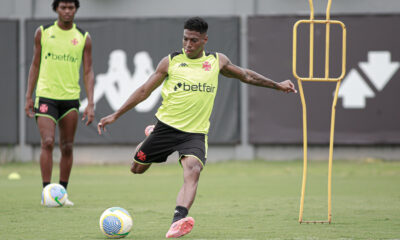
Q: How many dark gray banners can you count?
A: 3